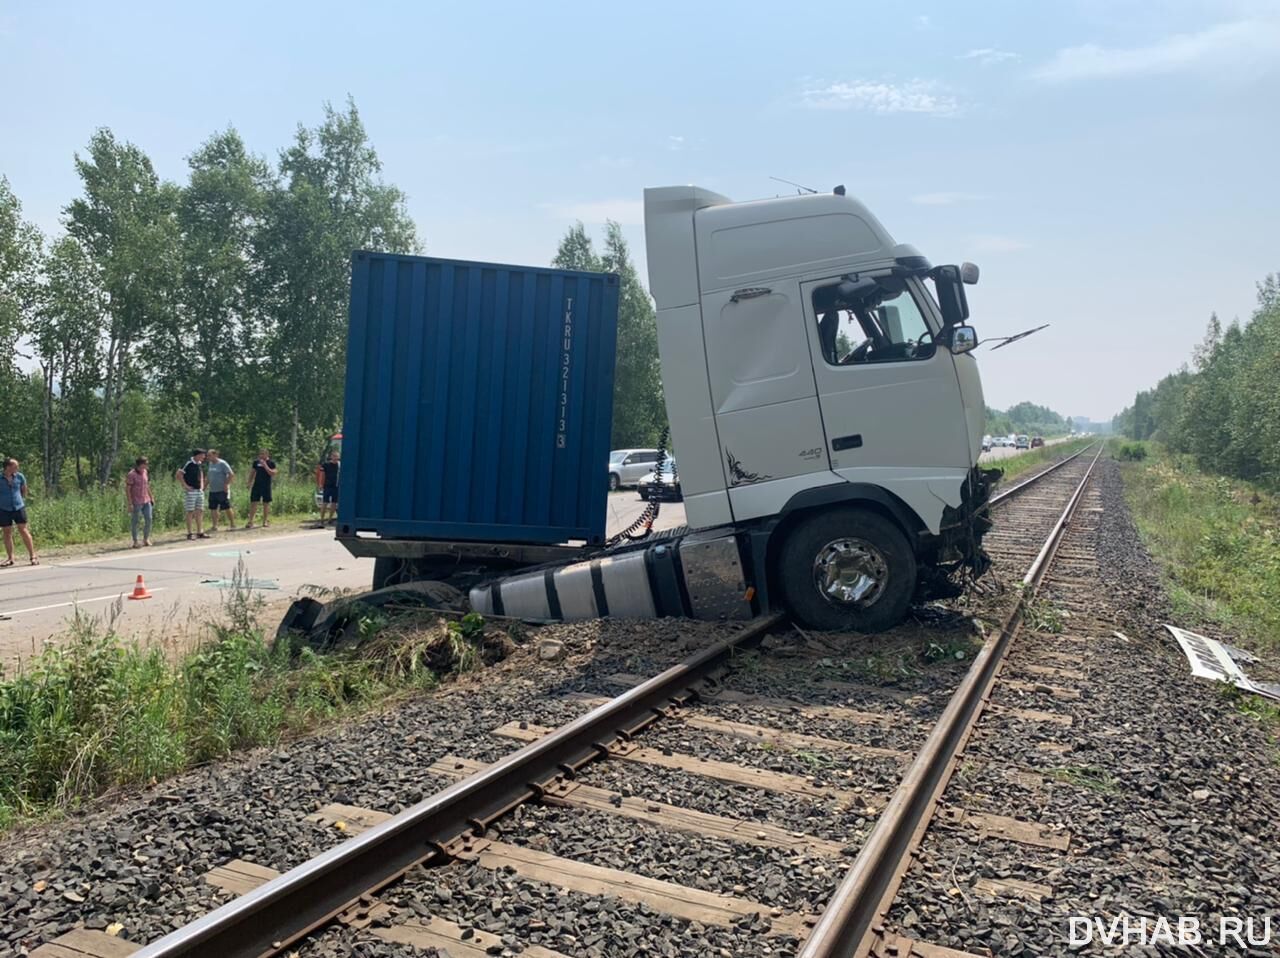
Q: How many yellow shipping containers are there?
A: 0